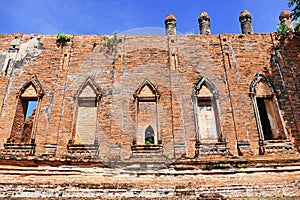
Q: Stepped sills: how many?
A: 5